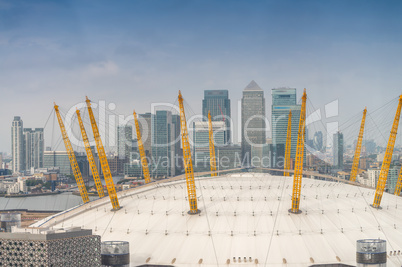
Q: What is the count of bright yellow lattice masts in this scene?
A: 11